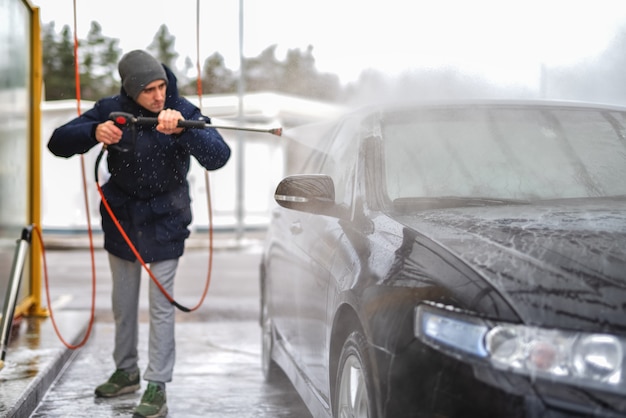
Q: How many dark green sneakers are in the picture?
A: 2